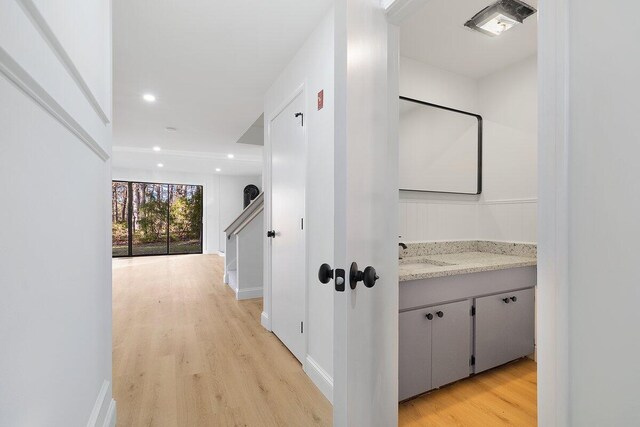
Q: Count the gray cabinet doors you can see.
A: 4